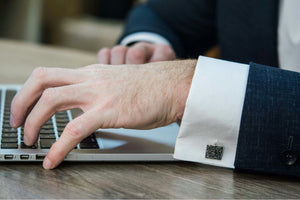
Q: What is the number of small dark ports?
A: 3